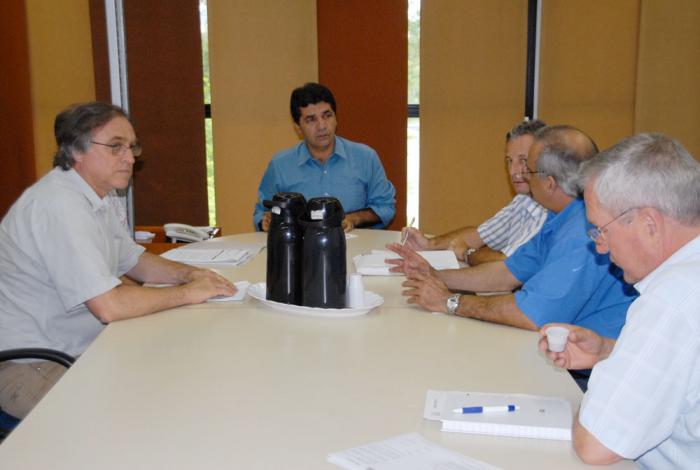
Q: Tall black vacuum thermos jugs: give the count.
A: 2